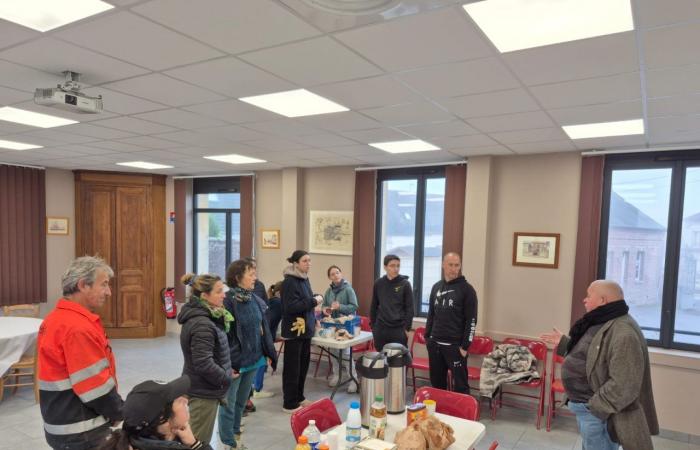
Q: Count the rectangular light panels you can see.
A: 9